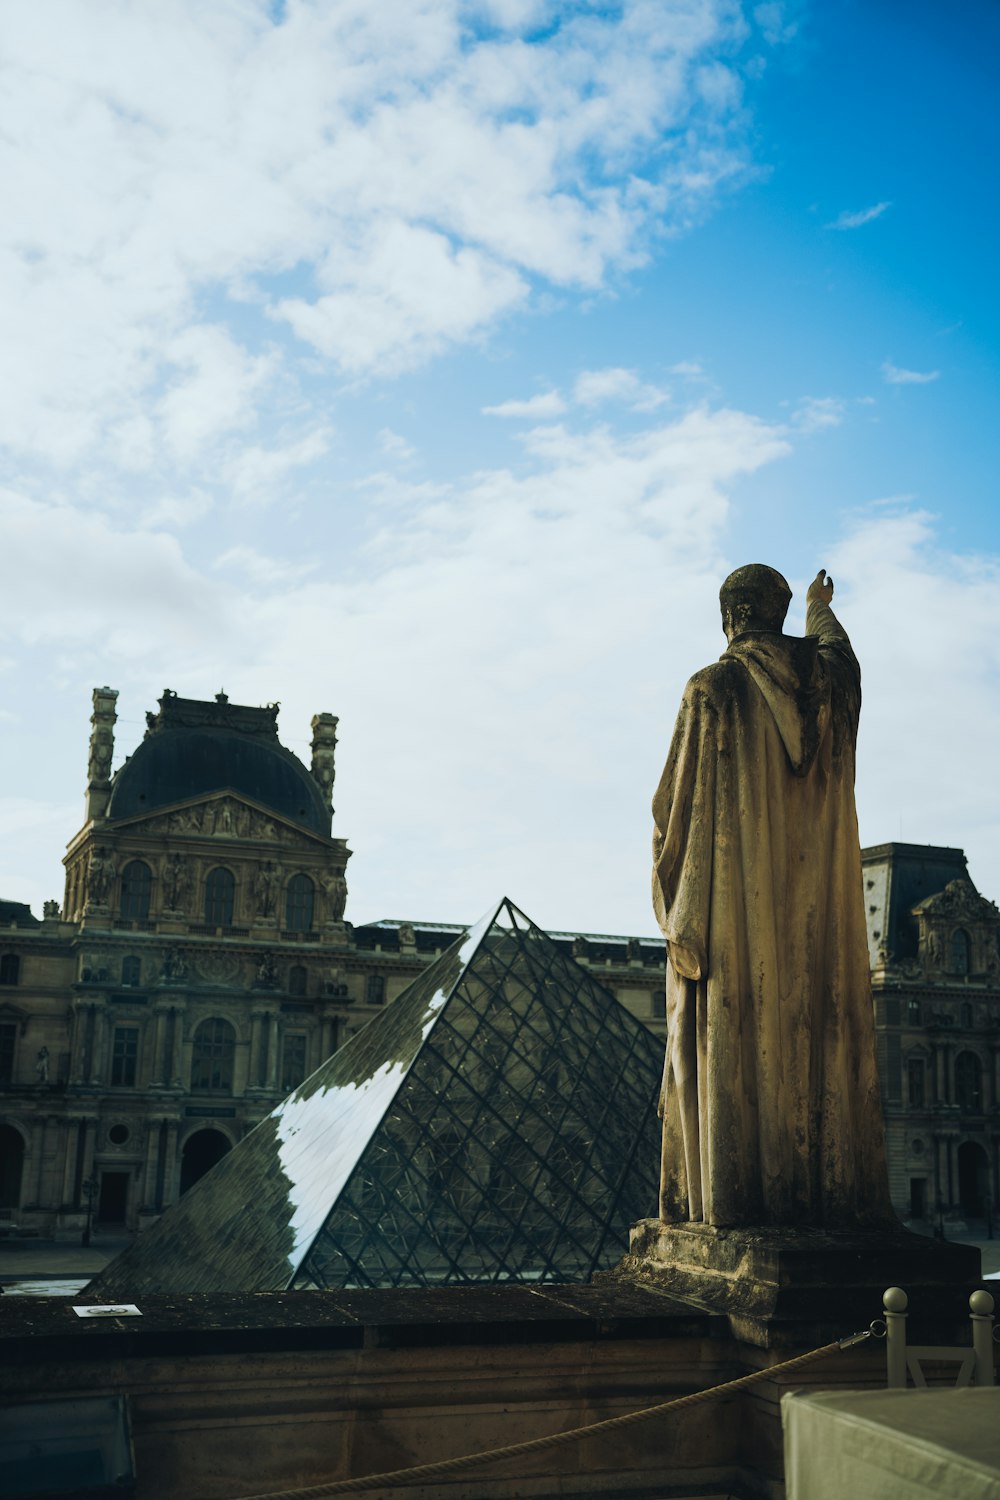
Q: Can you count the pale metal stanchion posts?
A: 2